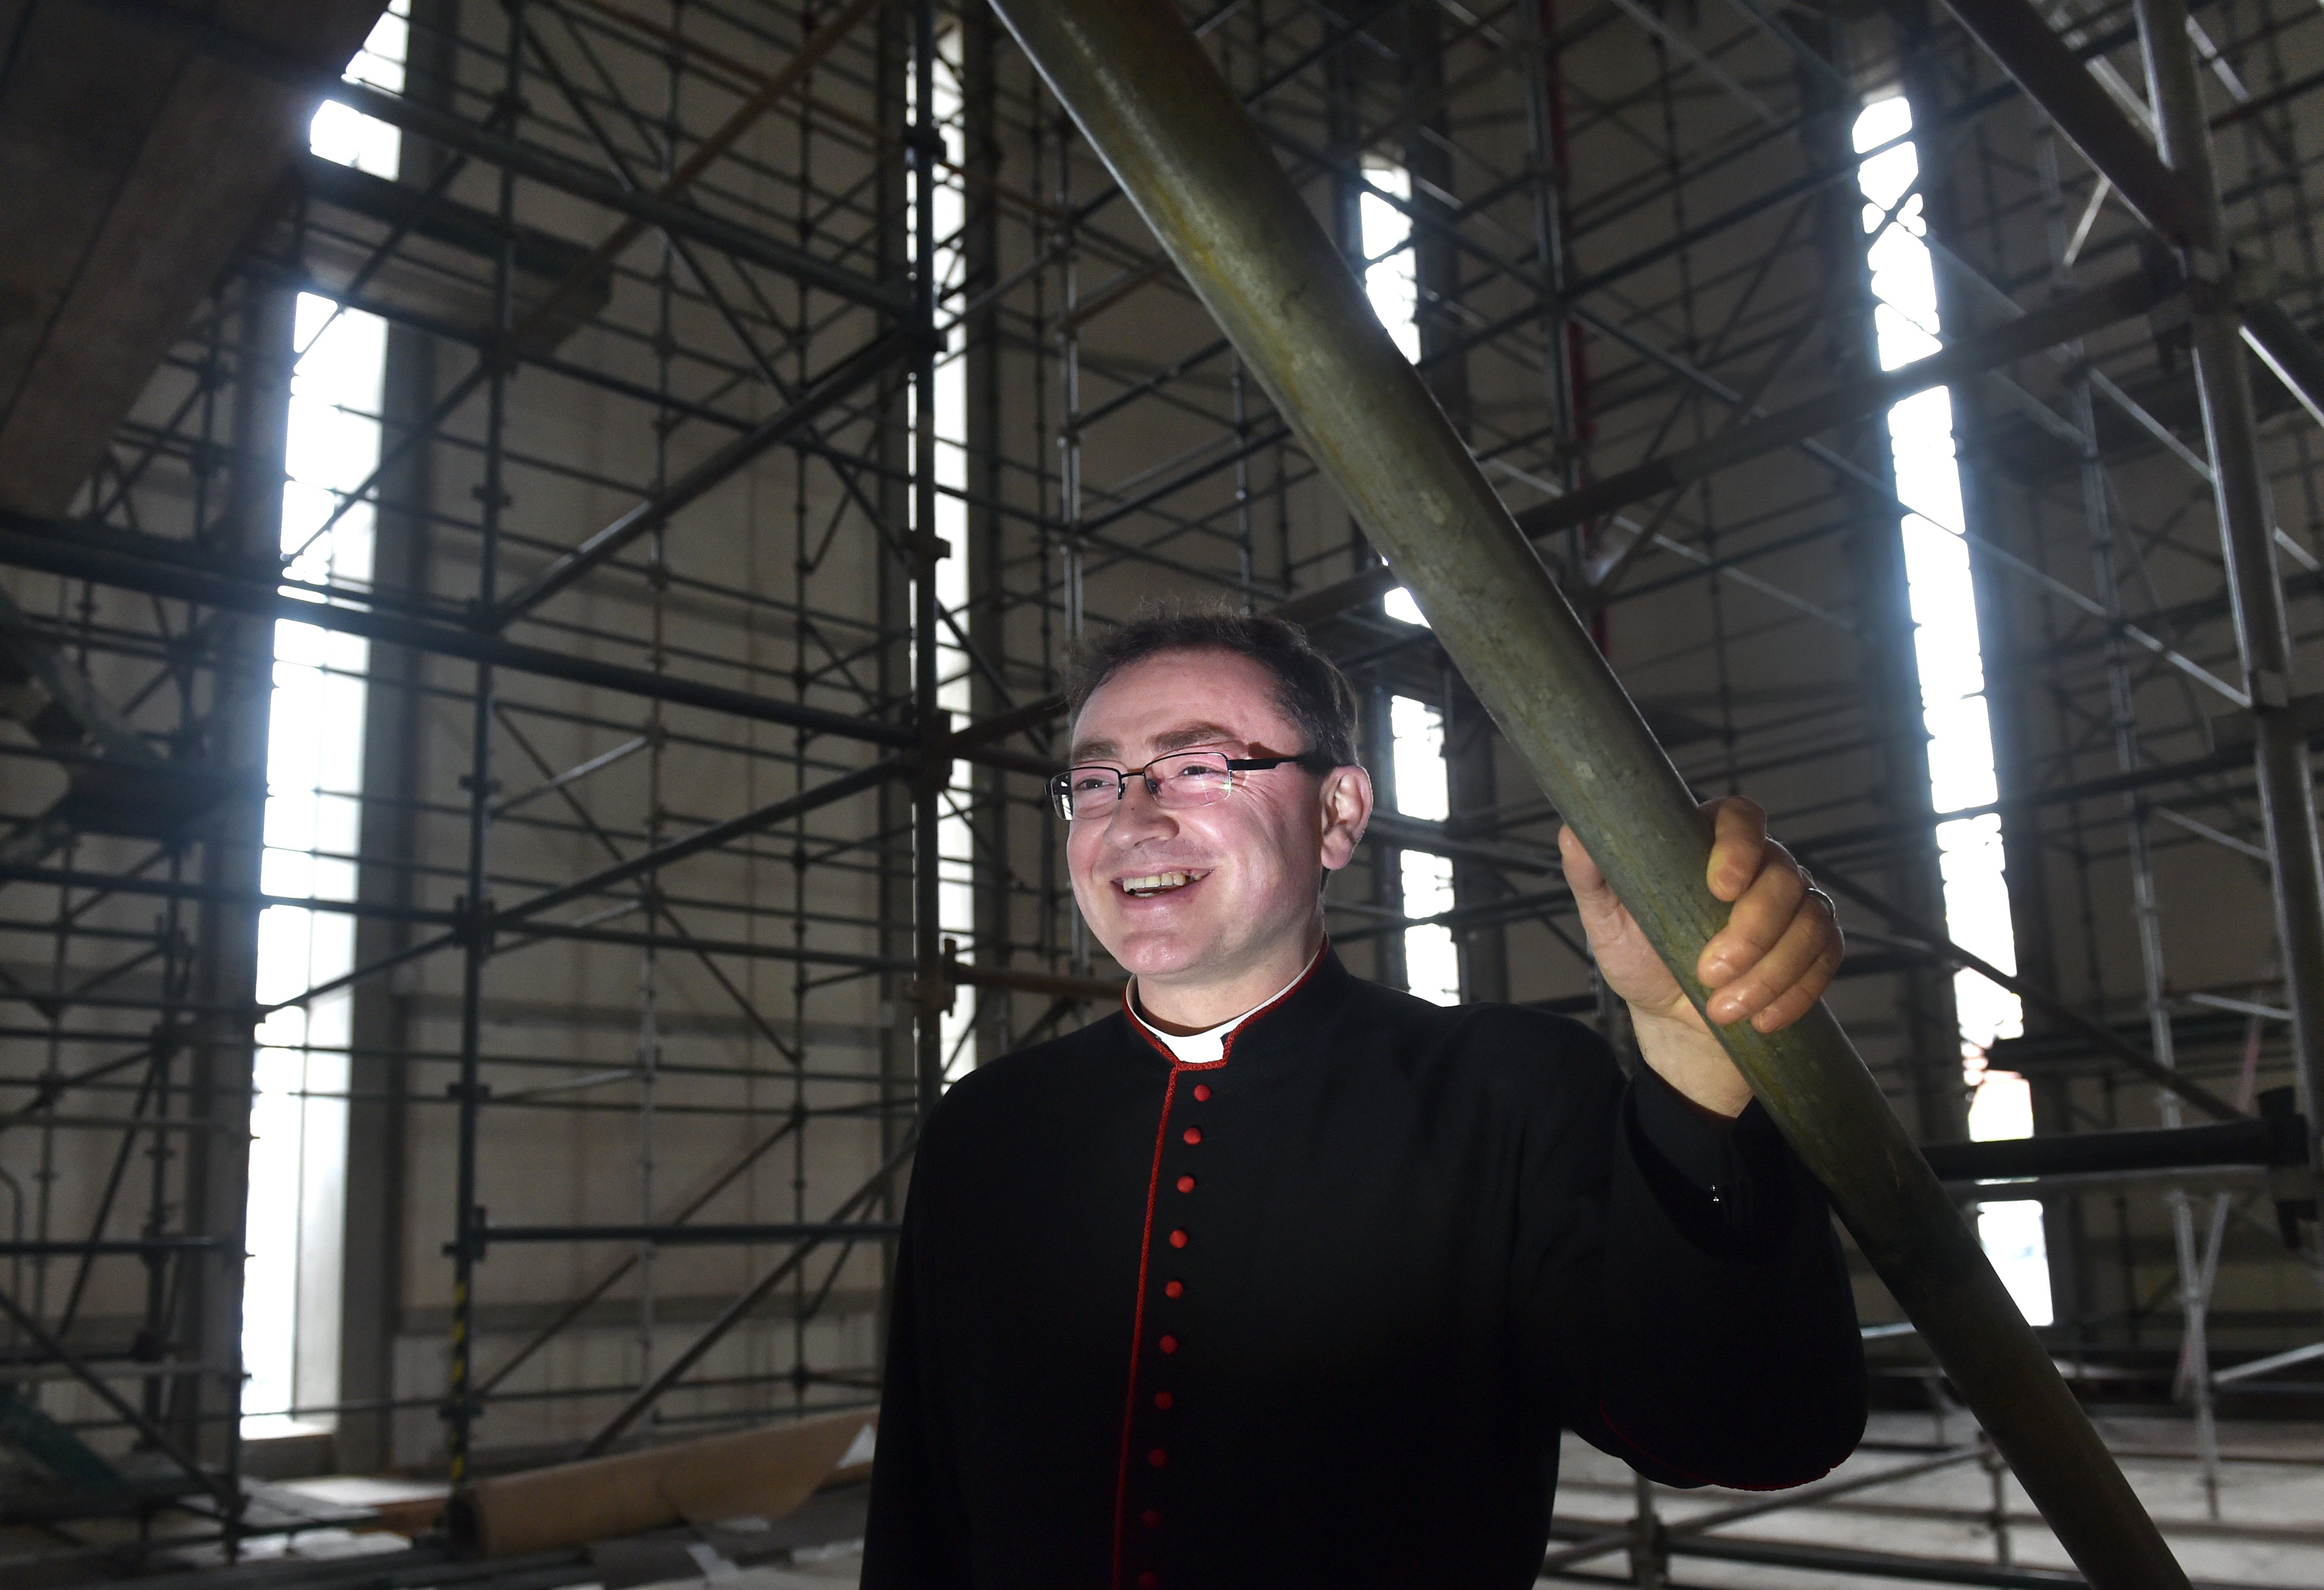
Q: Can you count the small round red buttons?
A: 10